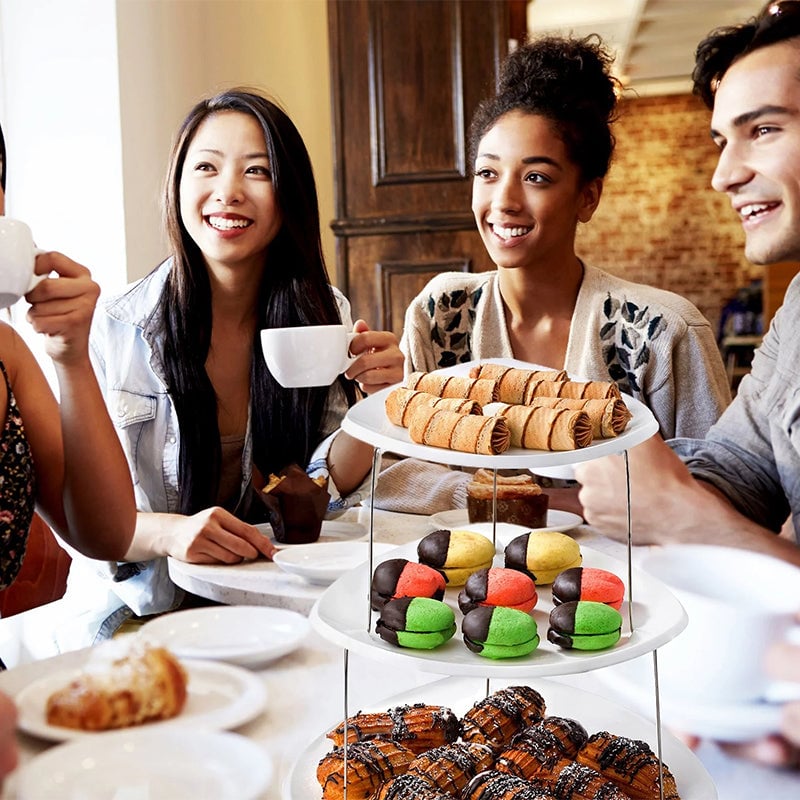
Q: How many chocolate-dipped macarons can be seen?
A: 8